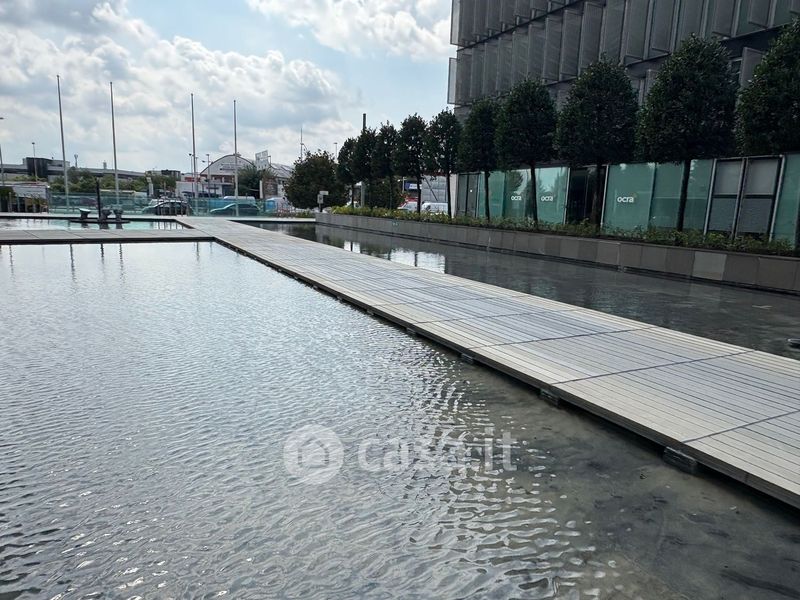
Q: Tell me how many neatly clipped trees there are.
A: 10